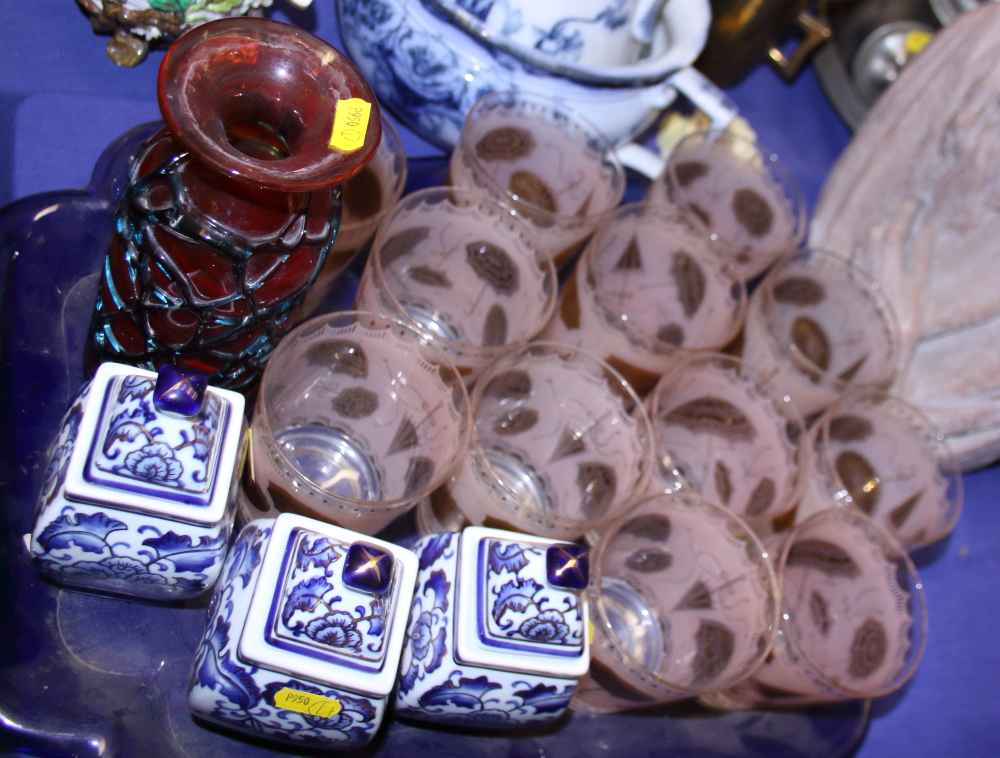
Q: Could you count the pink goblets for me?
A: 12